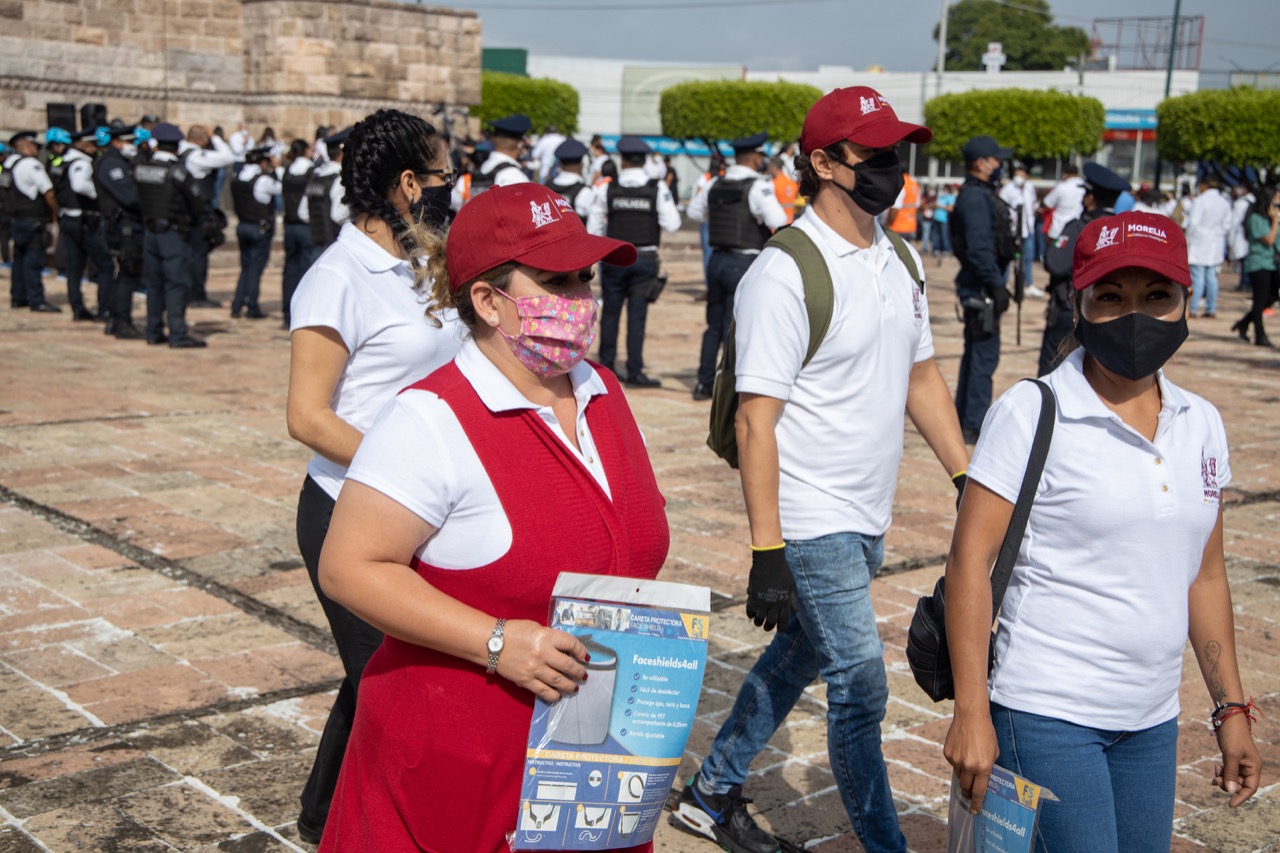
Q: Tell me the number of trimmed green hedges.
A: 4